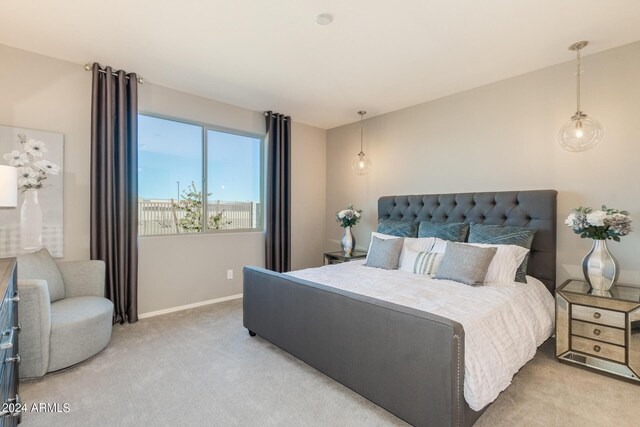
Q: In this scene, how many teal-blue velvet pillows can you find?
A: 3